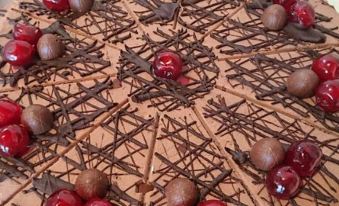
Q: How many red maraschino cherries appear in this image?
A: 15